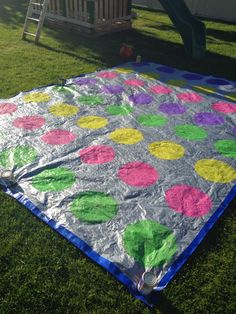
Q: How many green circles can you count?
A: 10